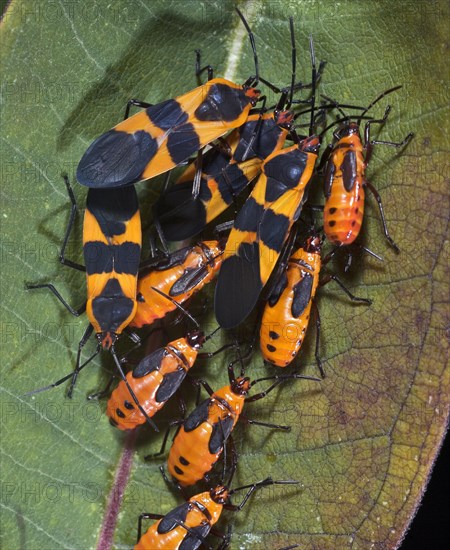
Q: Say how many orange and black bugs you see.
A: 10